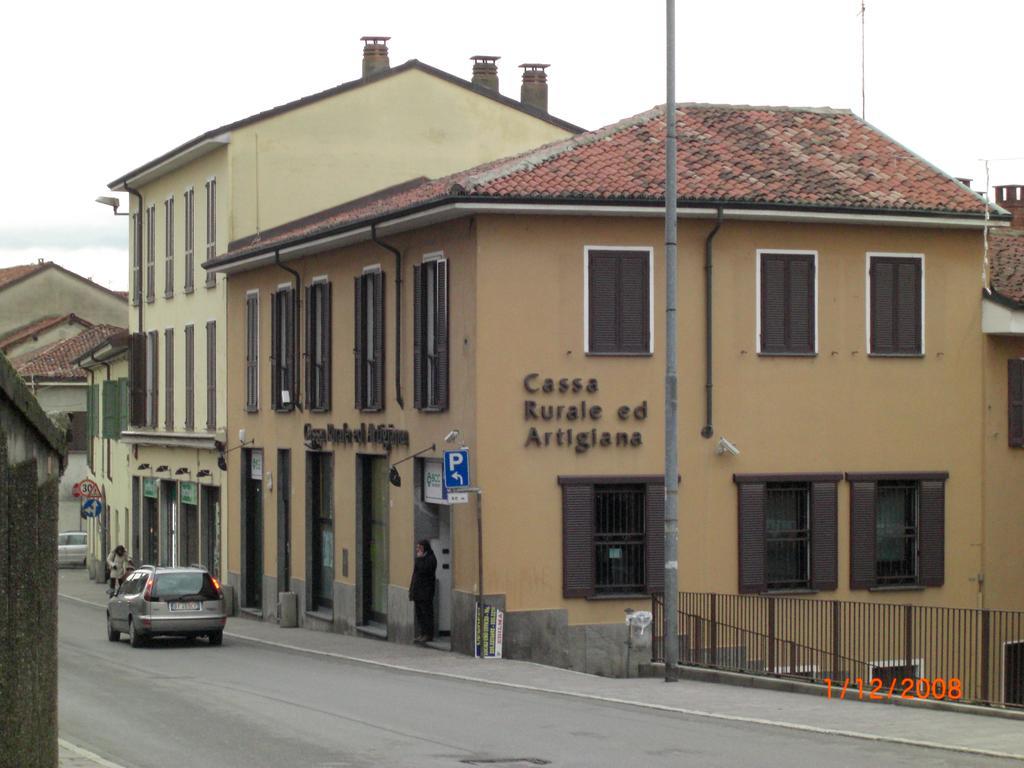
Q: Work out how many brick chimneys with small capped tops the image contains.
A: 3